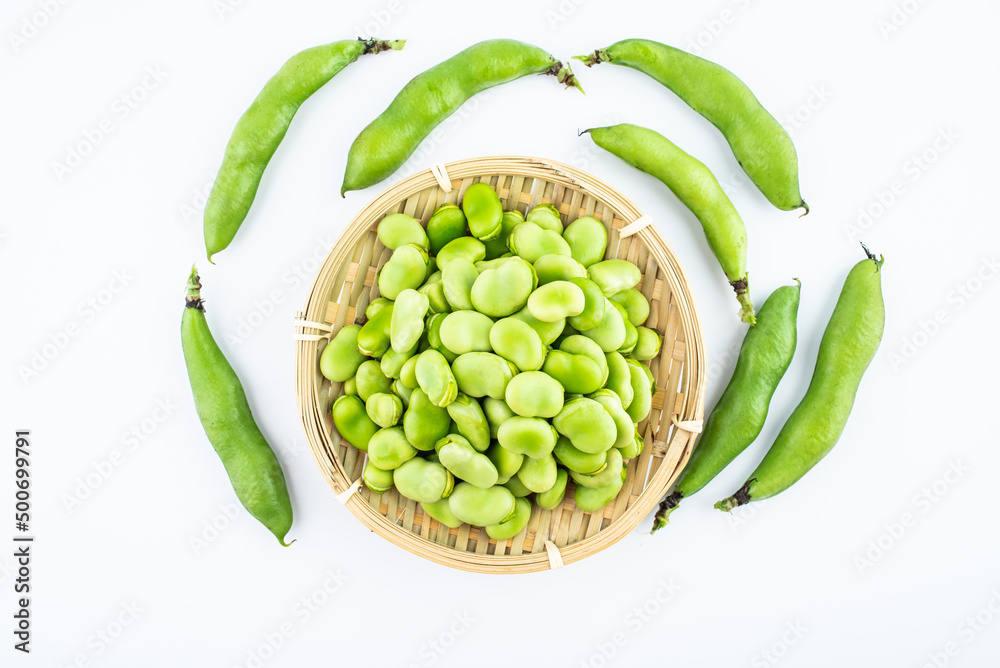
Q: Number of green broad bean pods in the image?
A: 7